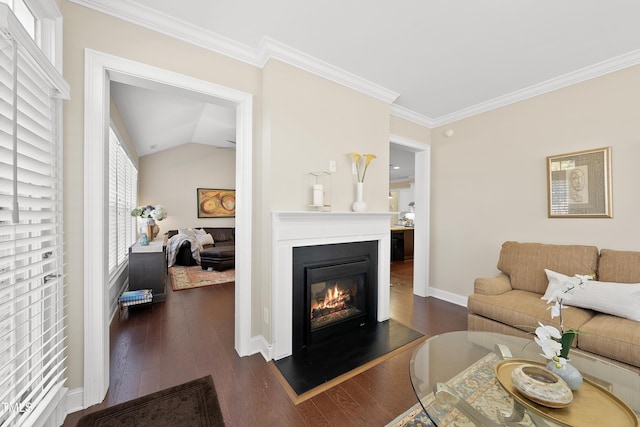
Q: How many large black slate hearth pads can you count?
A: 1